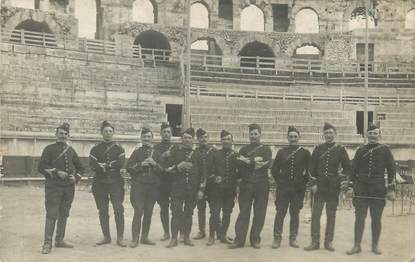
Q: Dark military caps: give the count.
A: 11